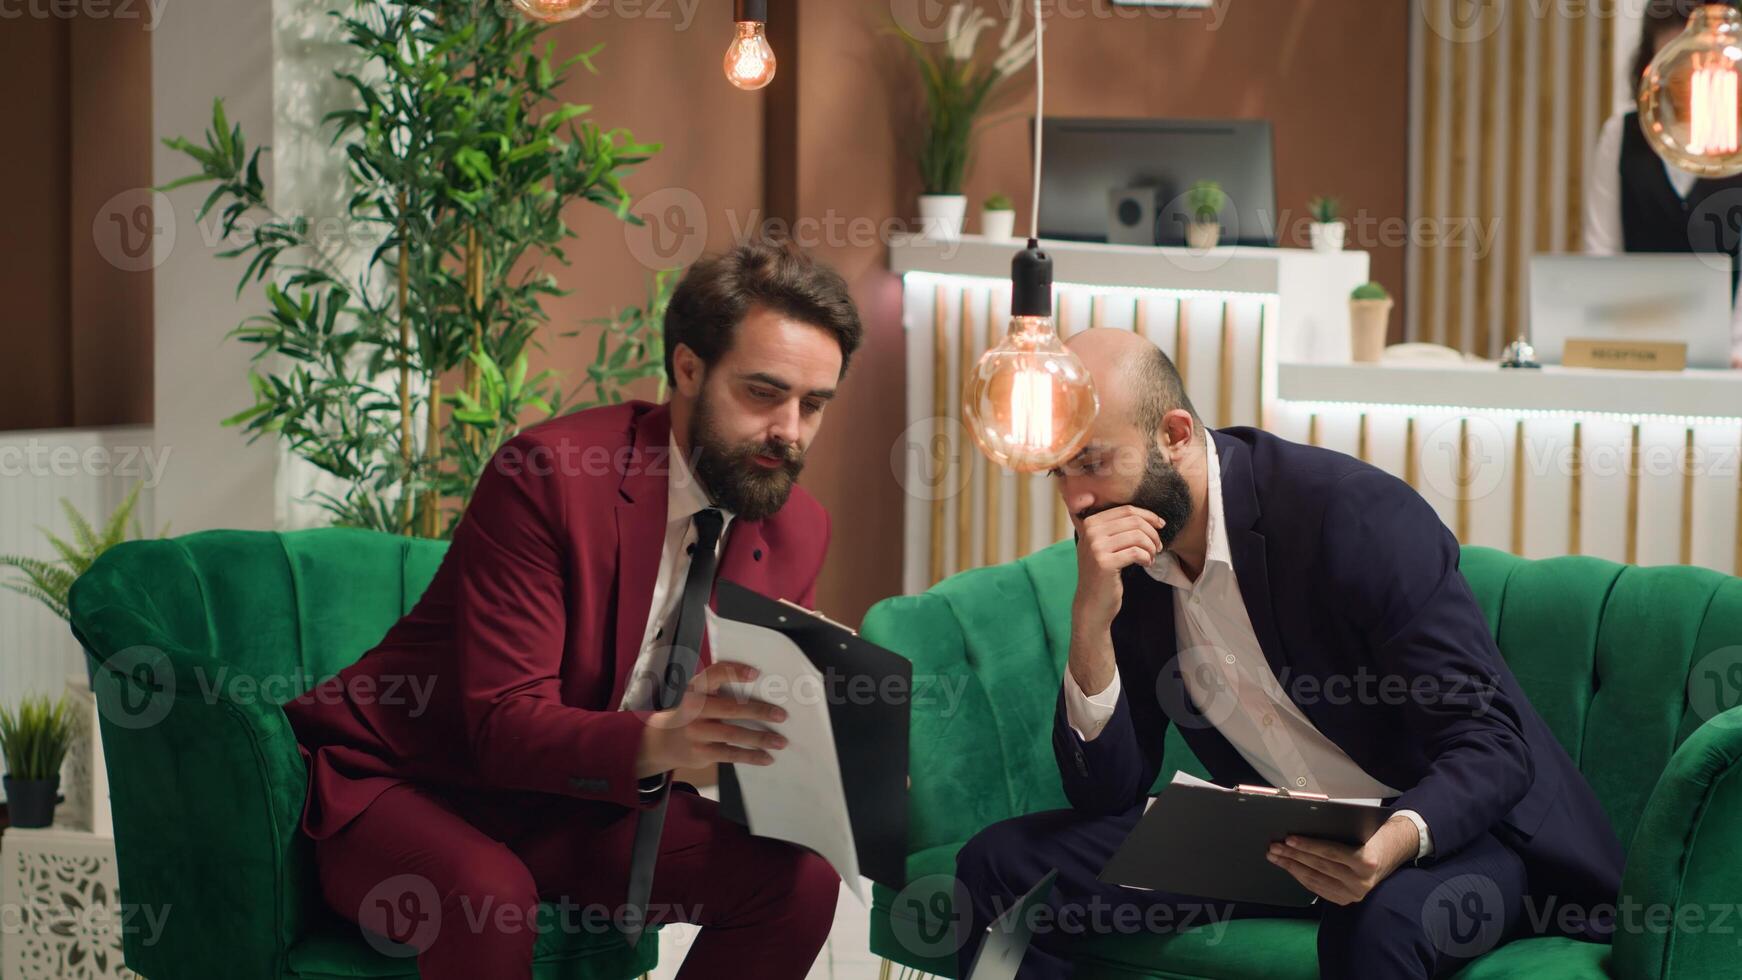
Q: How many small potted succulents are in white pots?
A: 2